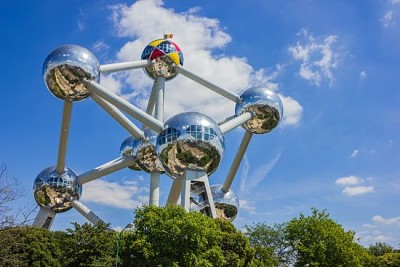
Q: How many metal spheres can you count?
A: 8